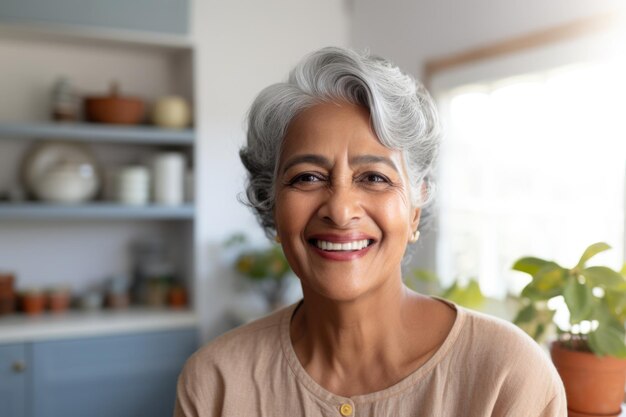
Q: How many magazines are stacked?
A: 0